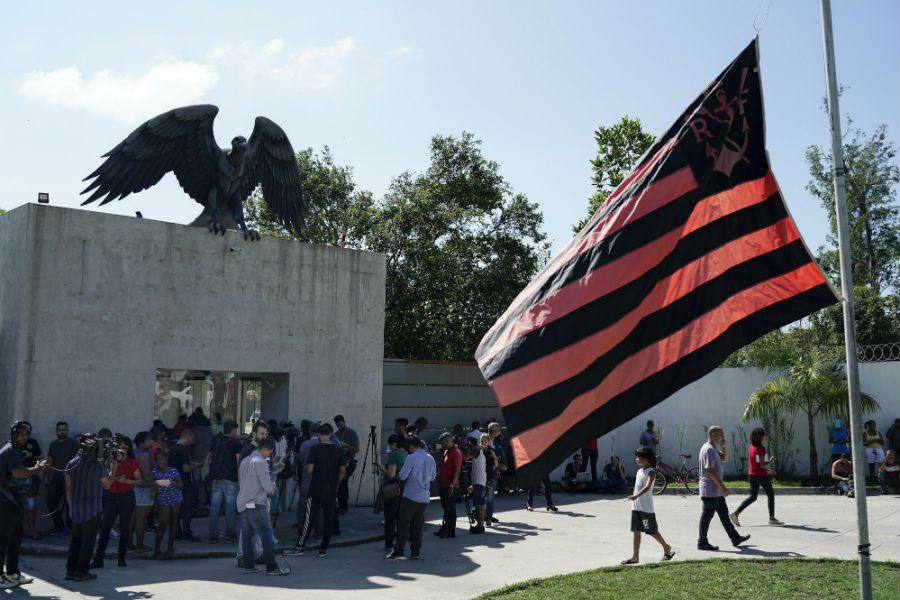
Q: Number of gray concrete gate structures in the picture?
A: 1